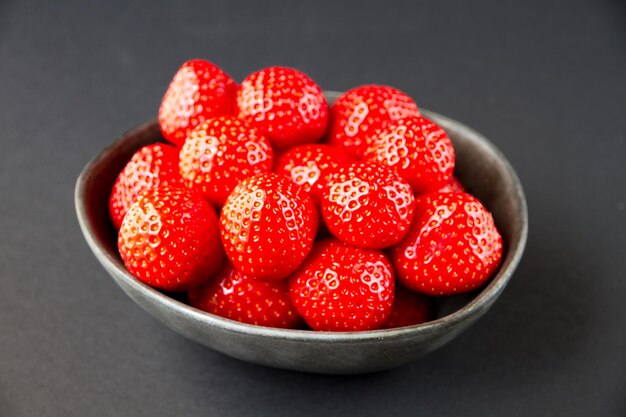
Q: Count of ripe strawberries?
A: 15